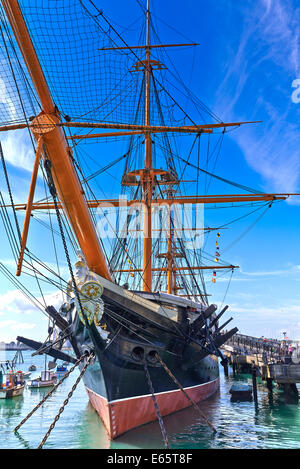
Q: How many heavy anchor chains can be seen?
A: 4